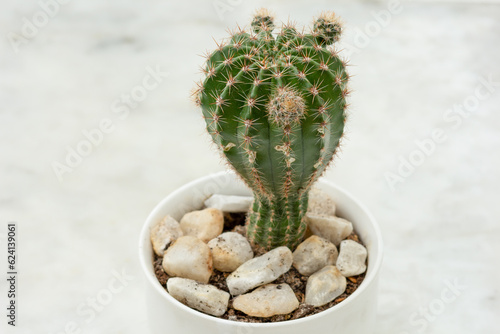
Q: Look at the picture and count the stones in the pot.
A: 13